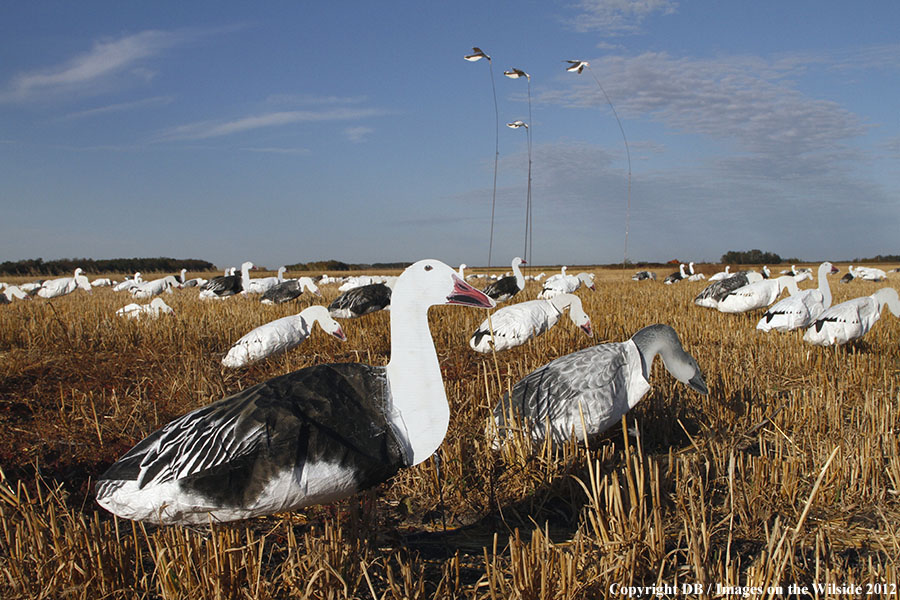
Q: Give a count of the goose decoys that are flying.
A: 4